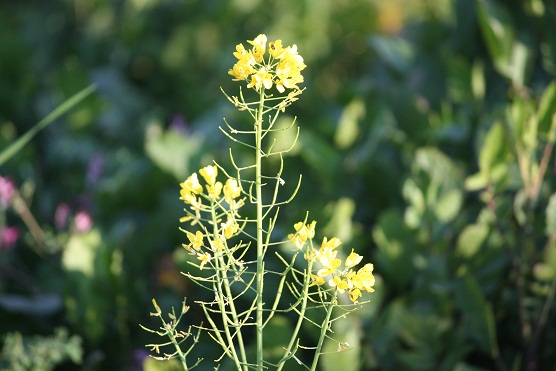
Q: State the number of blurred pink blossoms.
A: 4